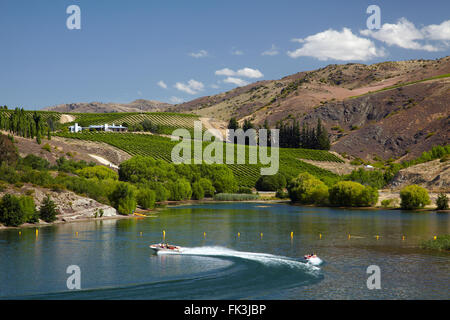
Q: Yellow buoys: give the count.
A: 14